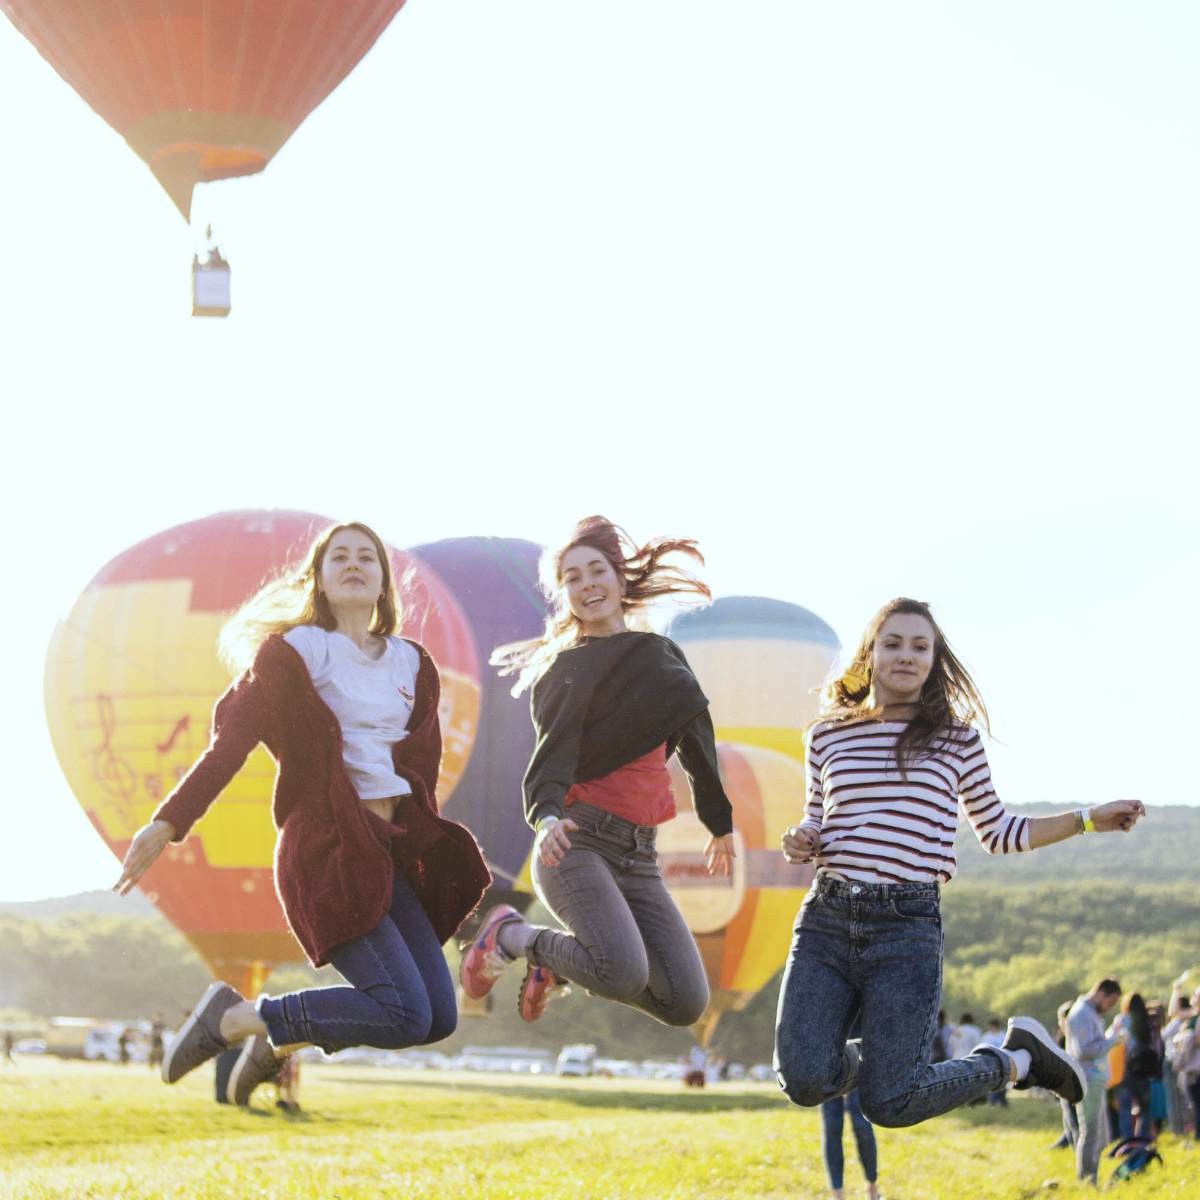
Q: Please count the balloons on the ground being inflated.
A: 4